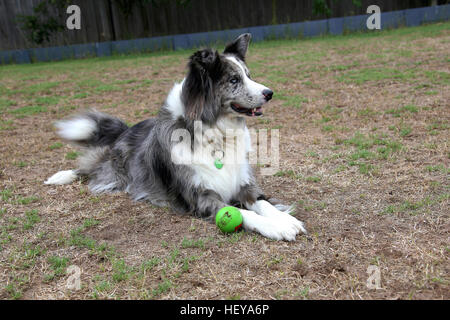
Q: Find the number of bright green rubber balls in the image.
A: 1